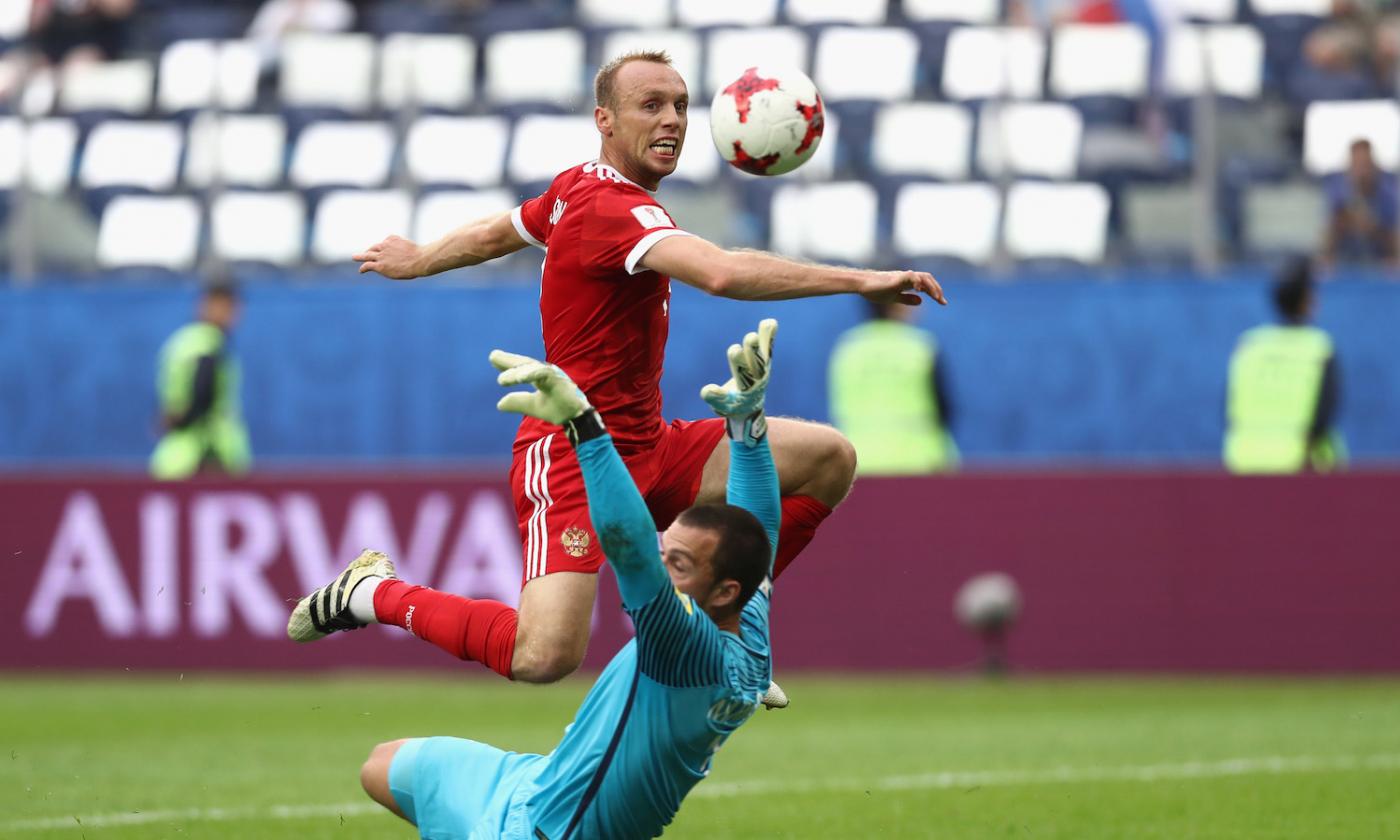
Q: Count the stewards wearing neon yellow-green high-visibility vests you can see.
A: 3